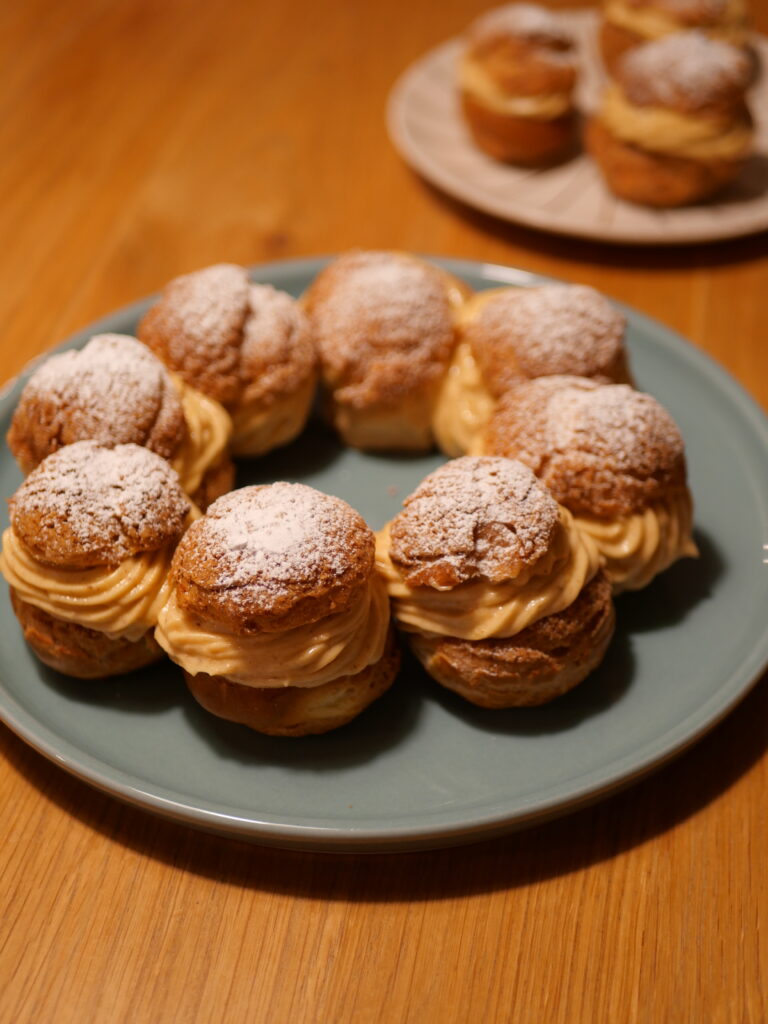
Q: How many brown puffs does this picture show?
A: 11